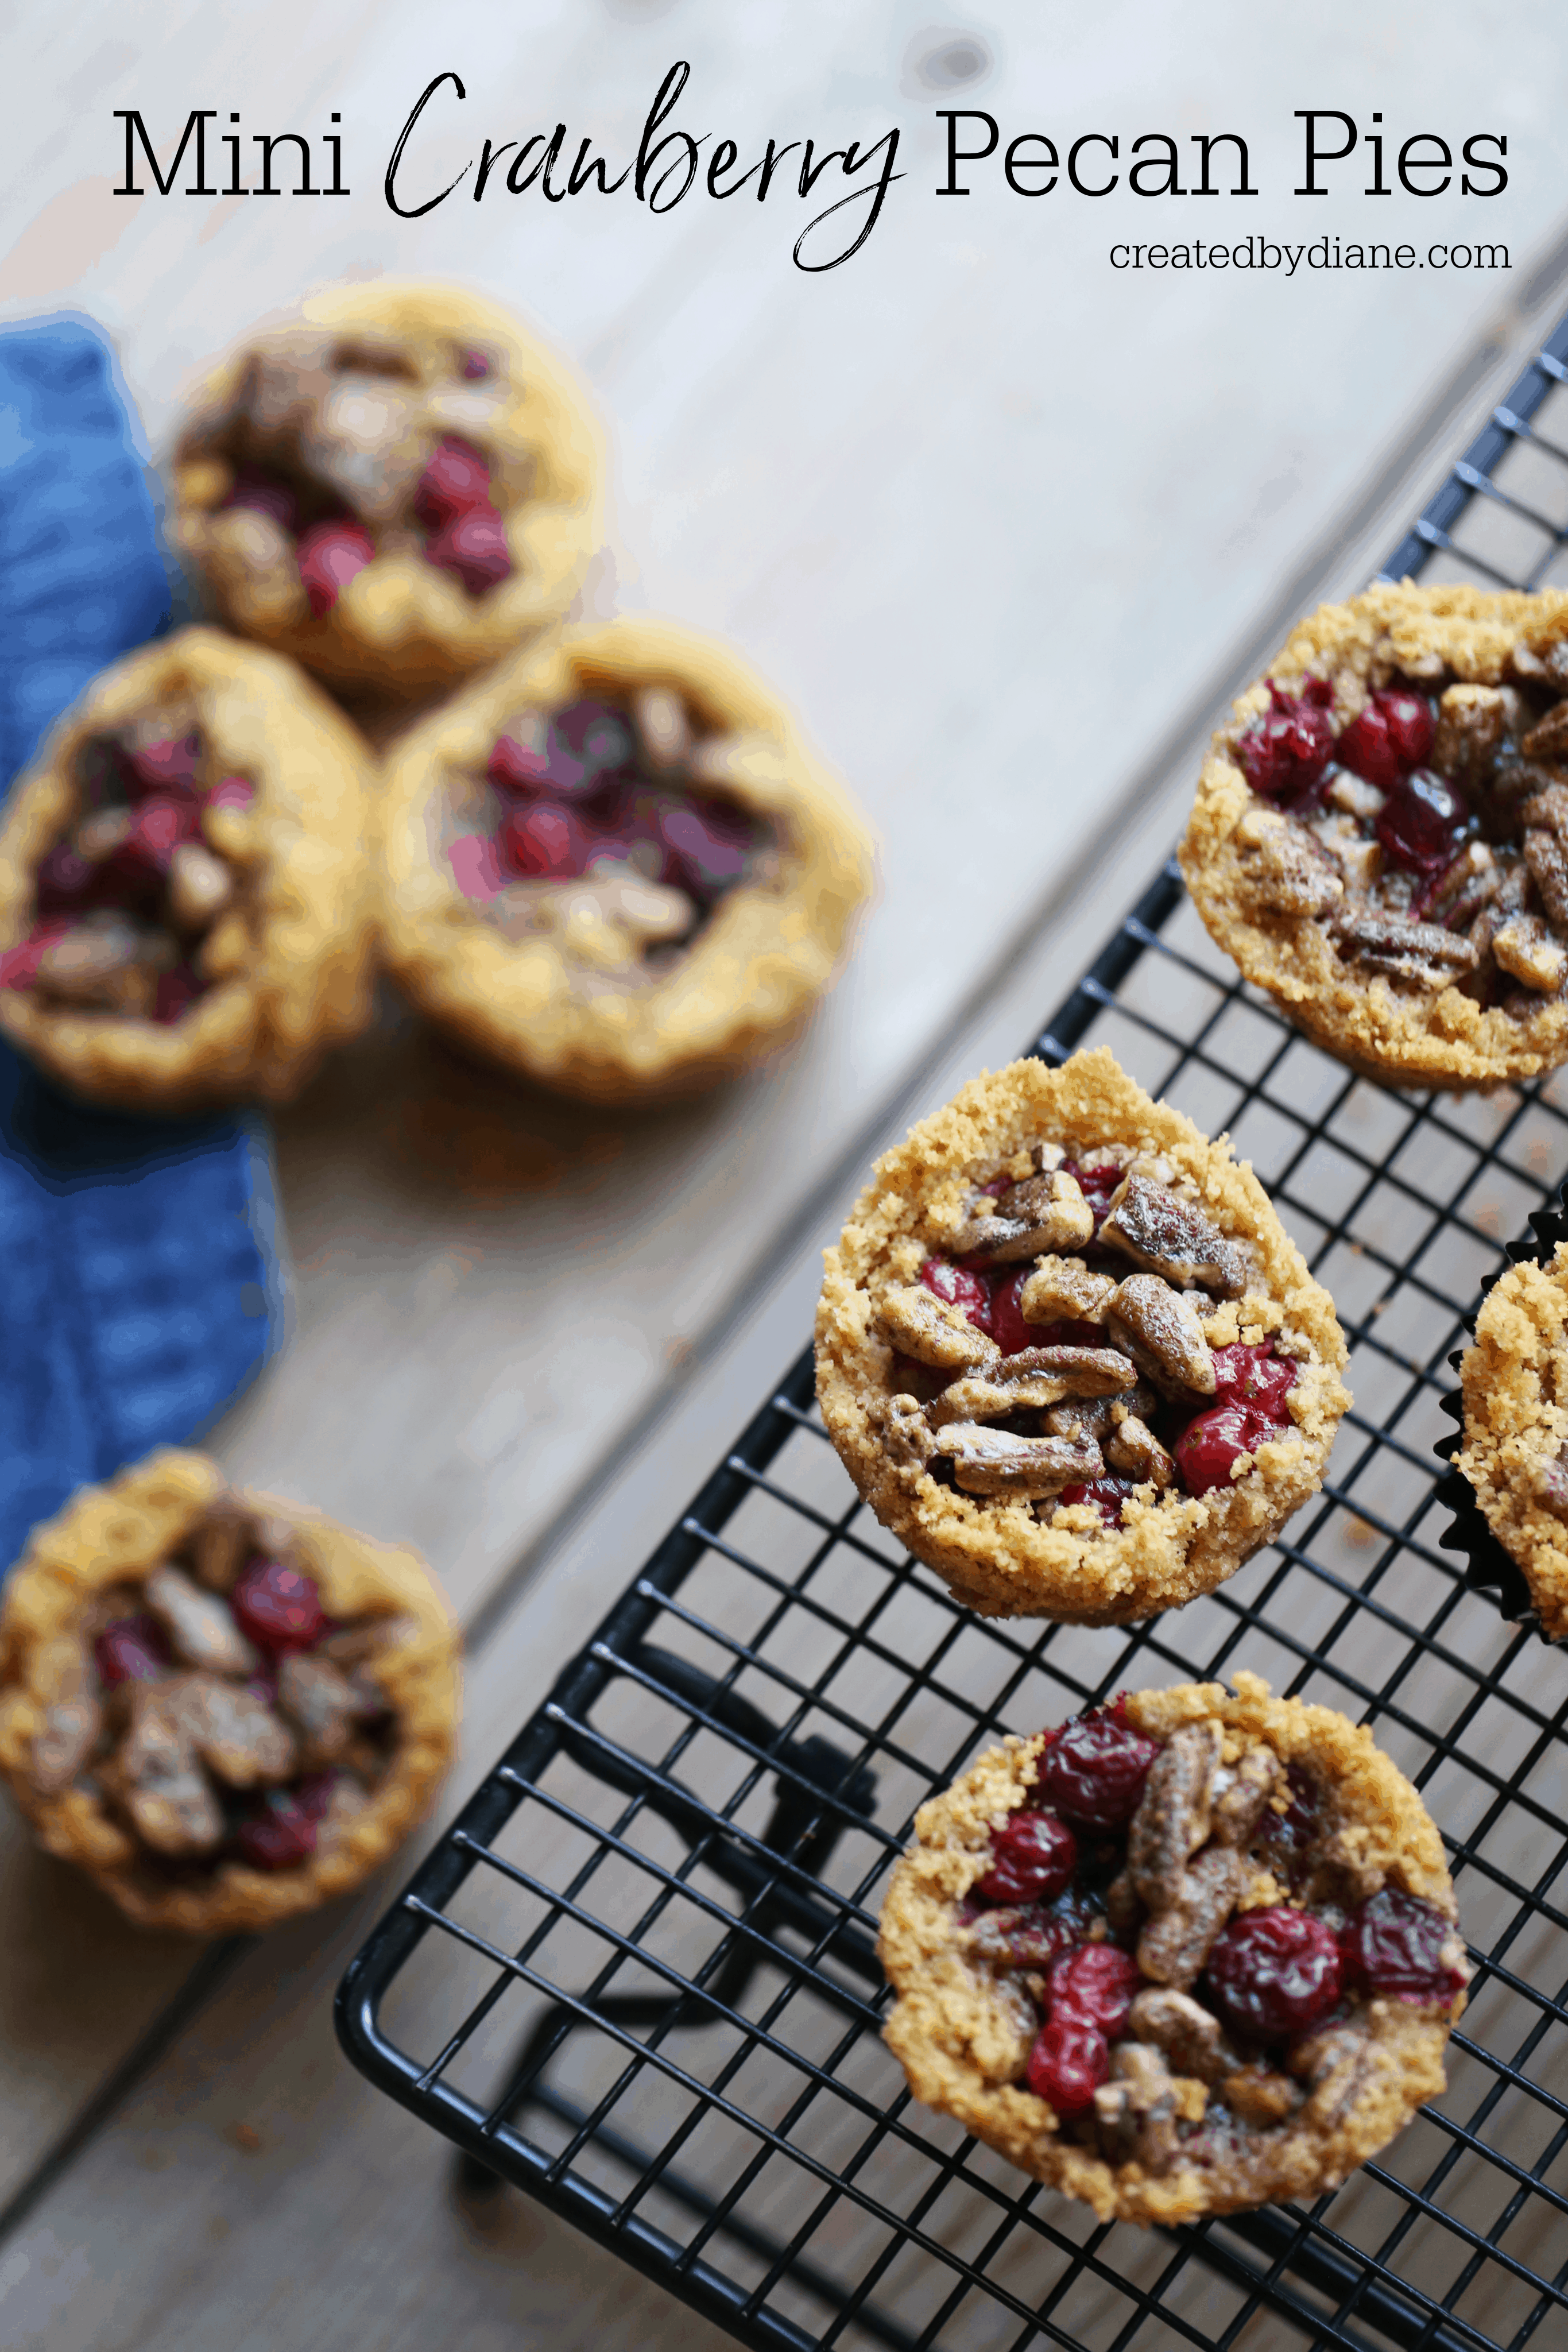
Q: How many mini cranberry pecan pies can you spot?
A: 8